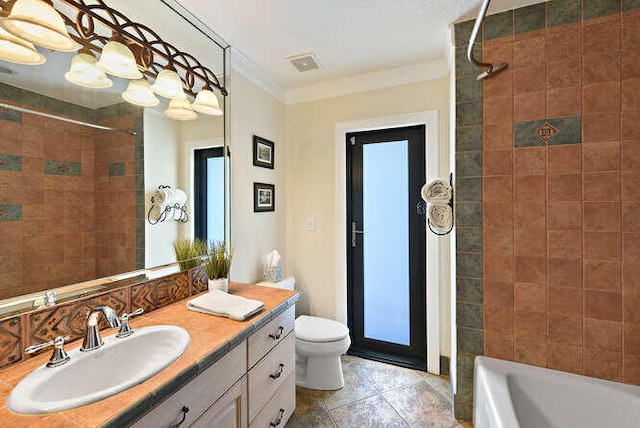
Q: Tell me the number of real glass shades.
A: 4